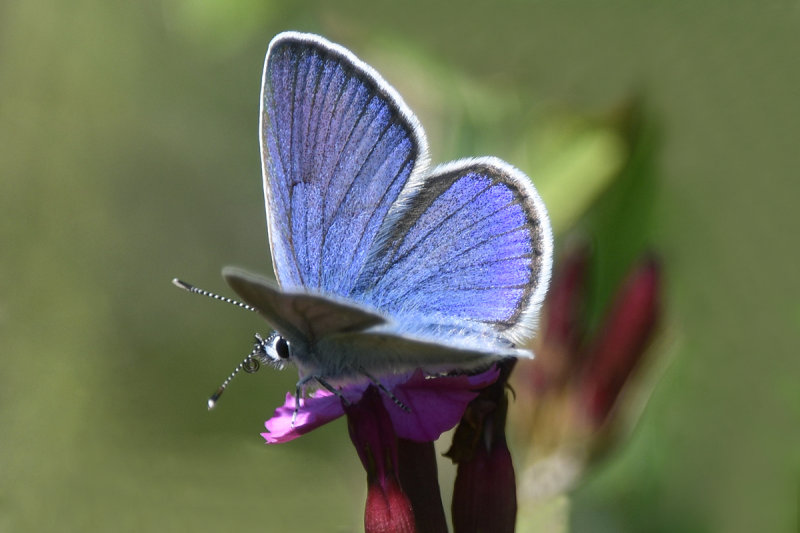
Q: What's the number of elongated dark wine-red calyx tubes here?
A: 5